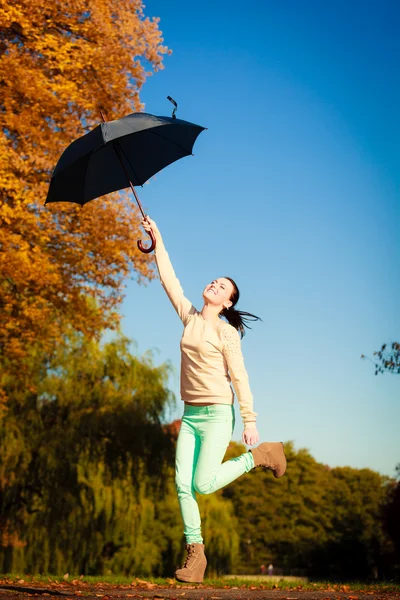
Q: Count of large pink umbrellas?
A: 0